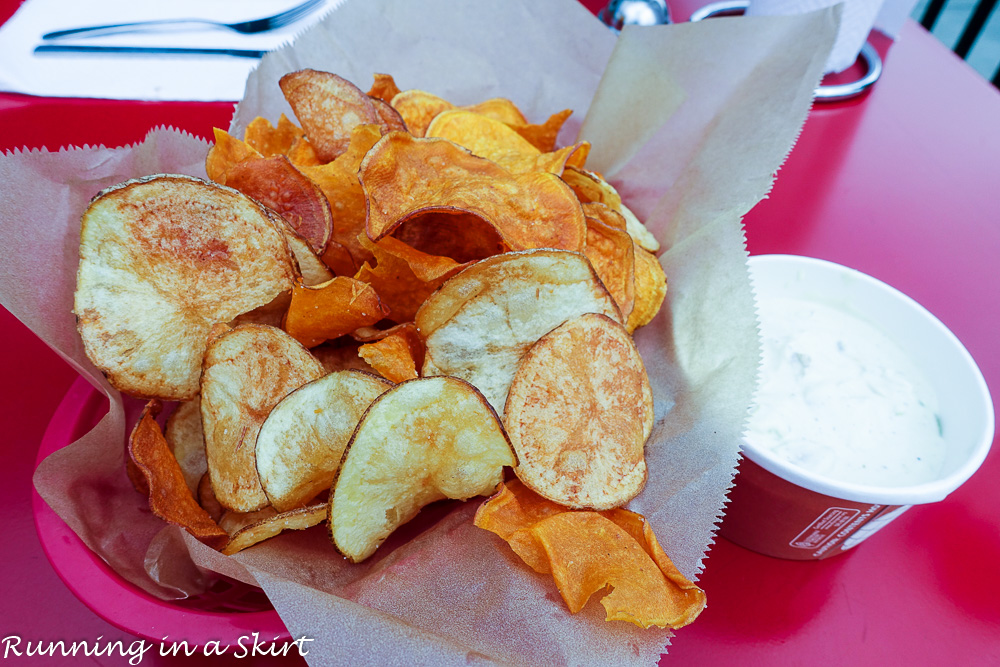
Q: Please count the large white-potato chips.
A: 6